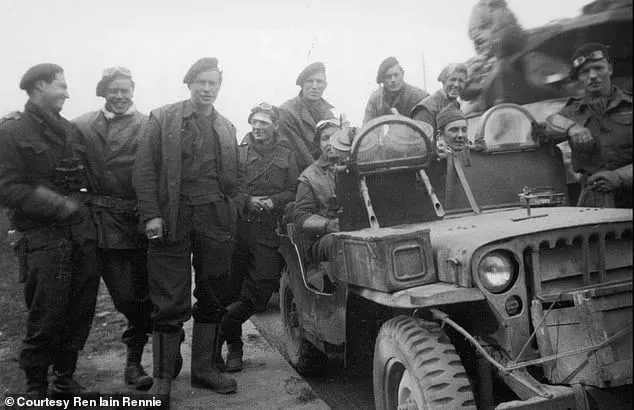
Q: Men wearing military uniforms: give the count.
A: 10